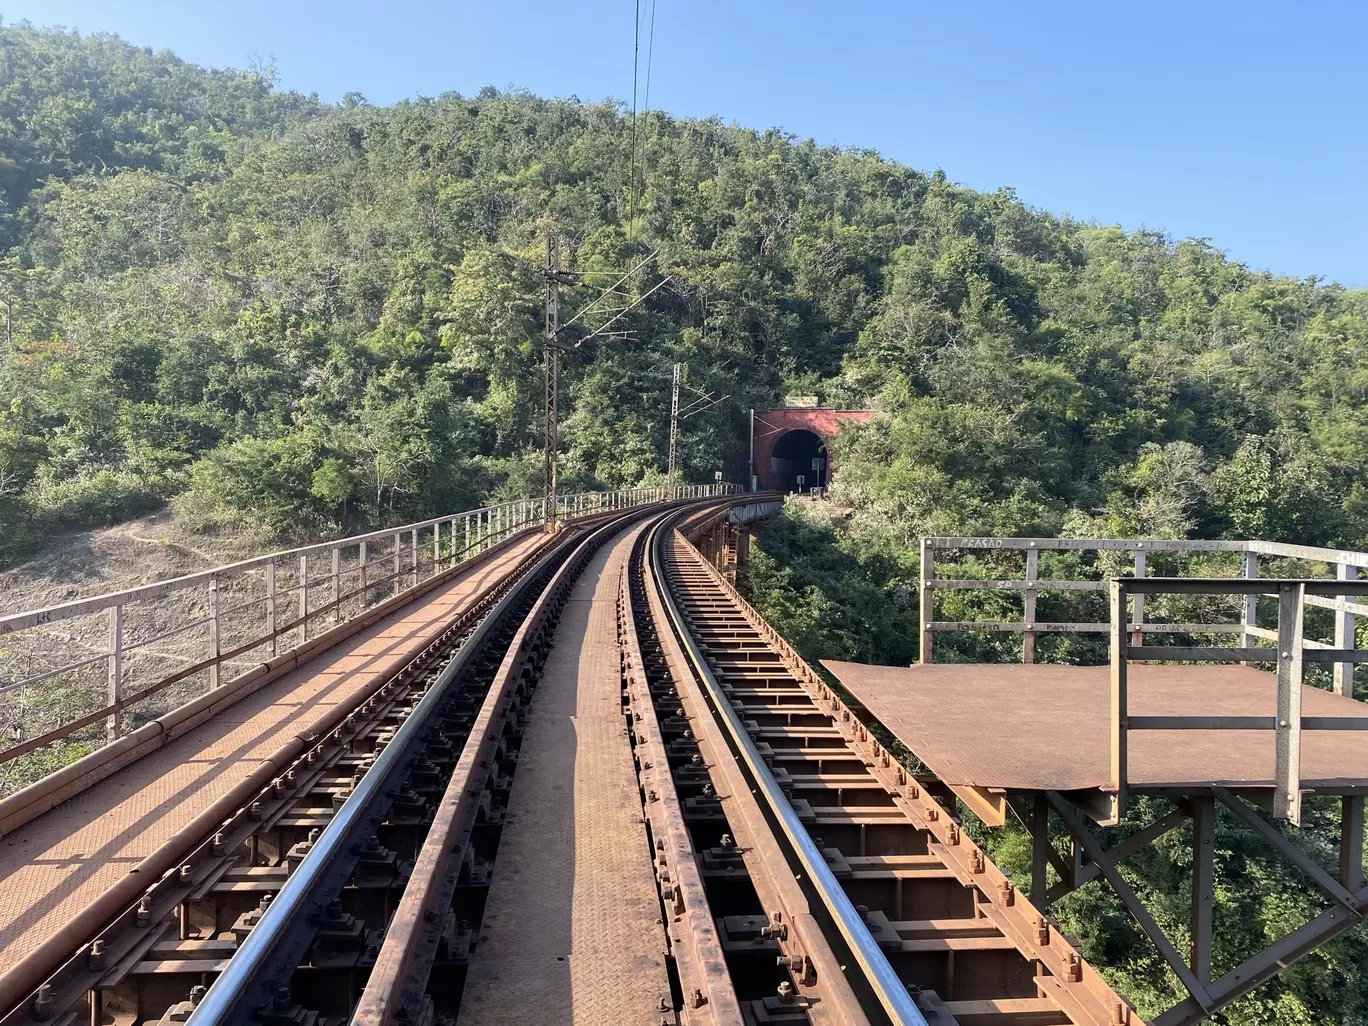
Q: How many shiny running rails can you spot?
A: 2